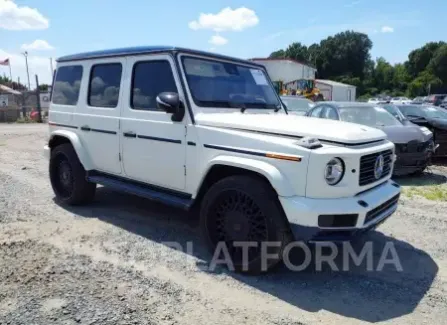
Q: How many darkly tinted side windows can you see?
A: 3